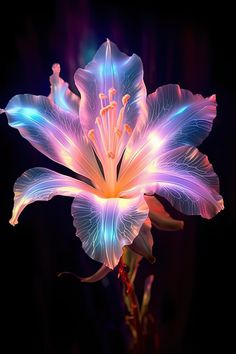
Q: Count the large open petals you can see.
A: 6